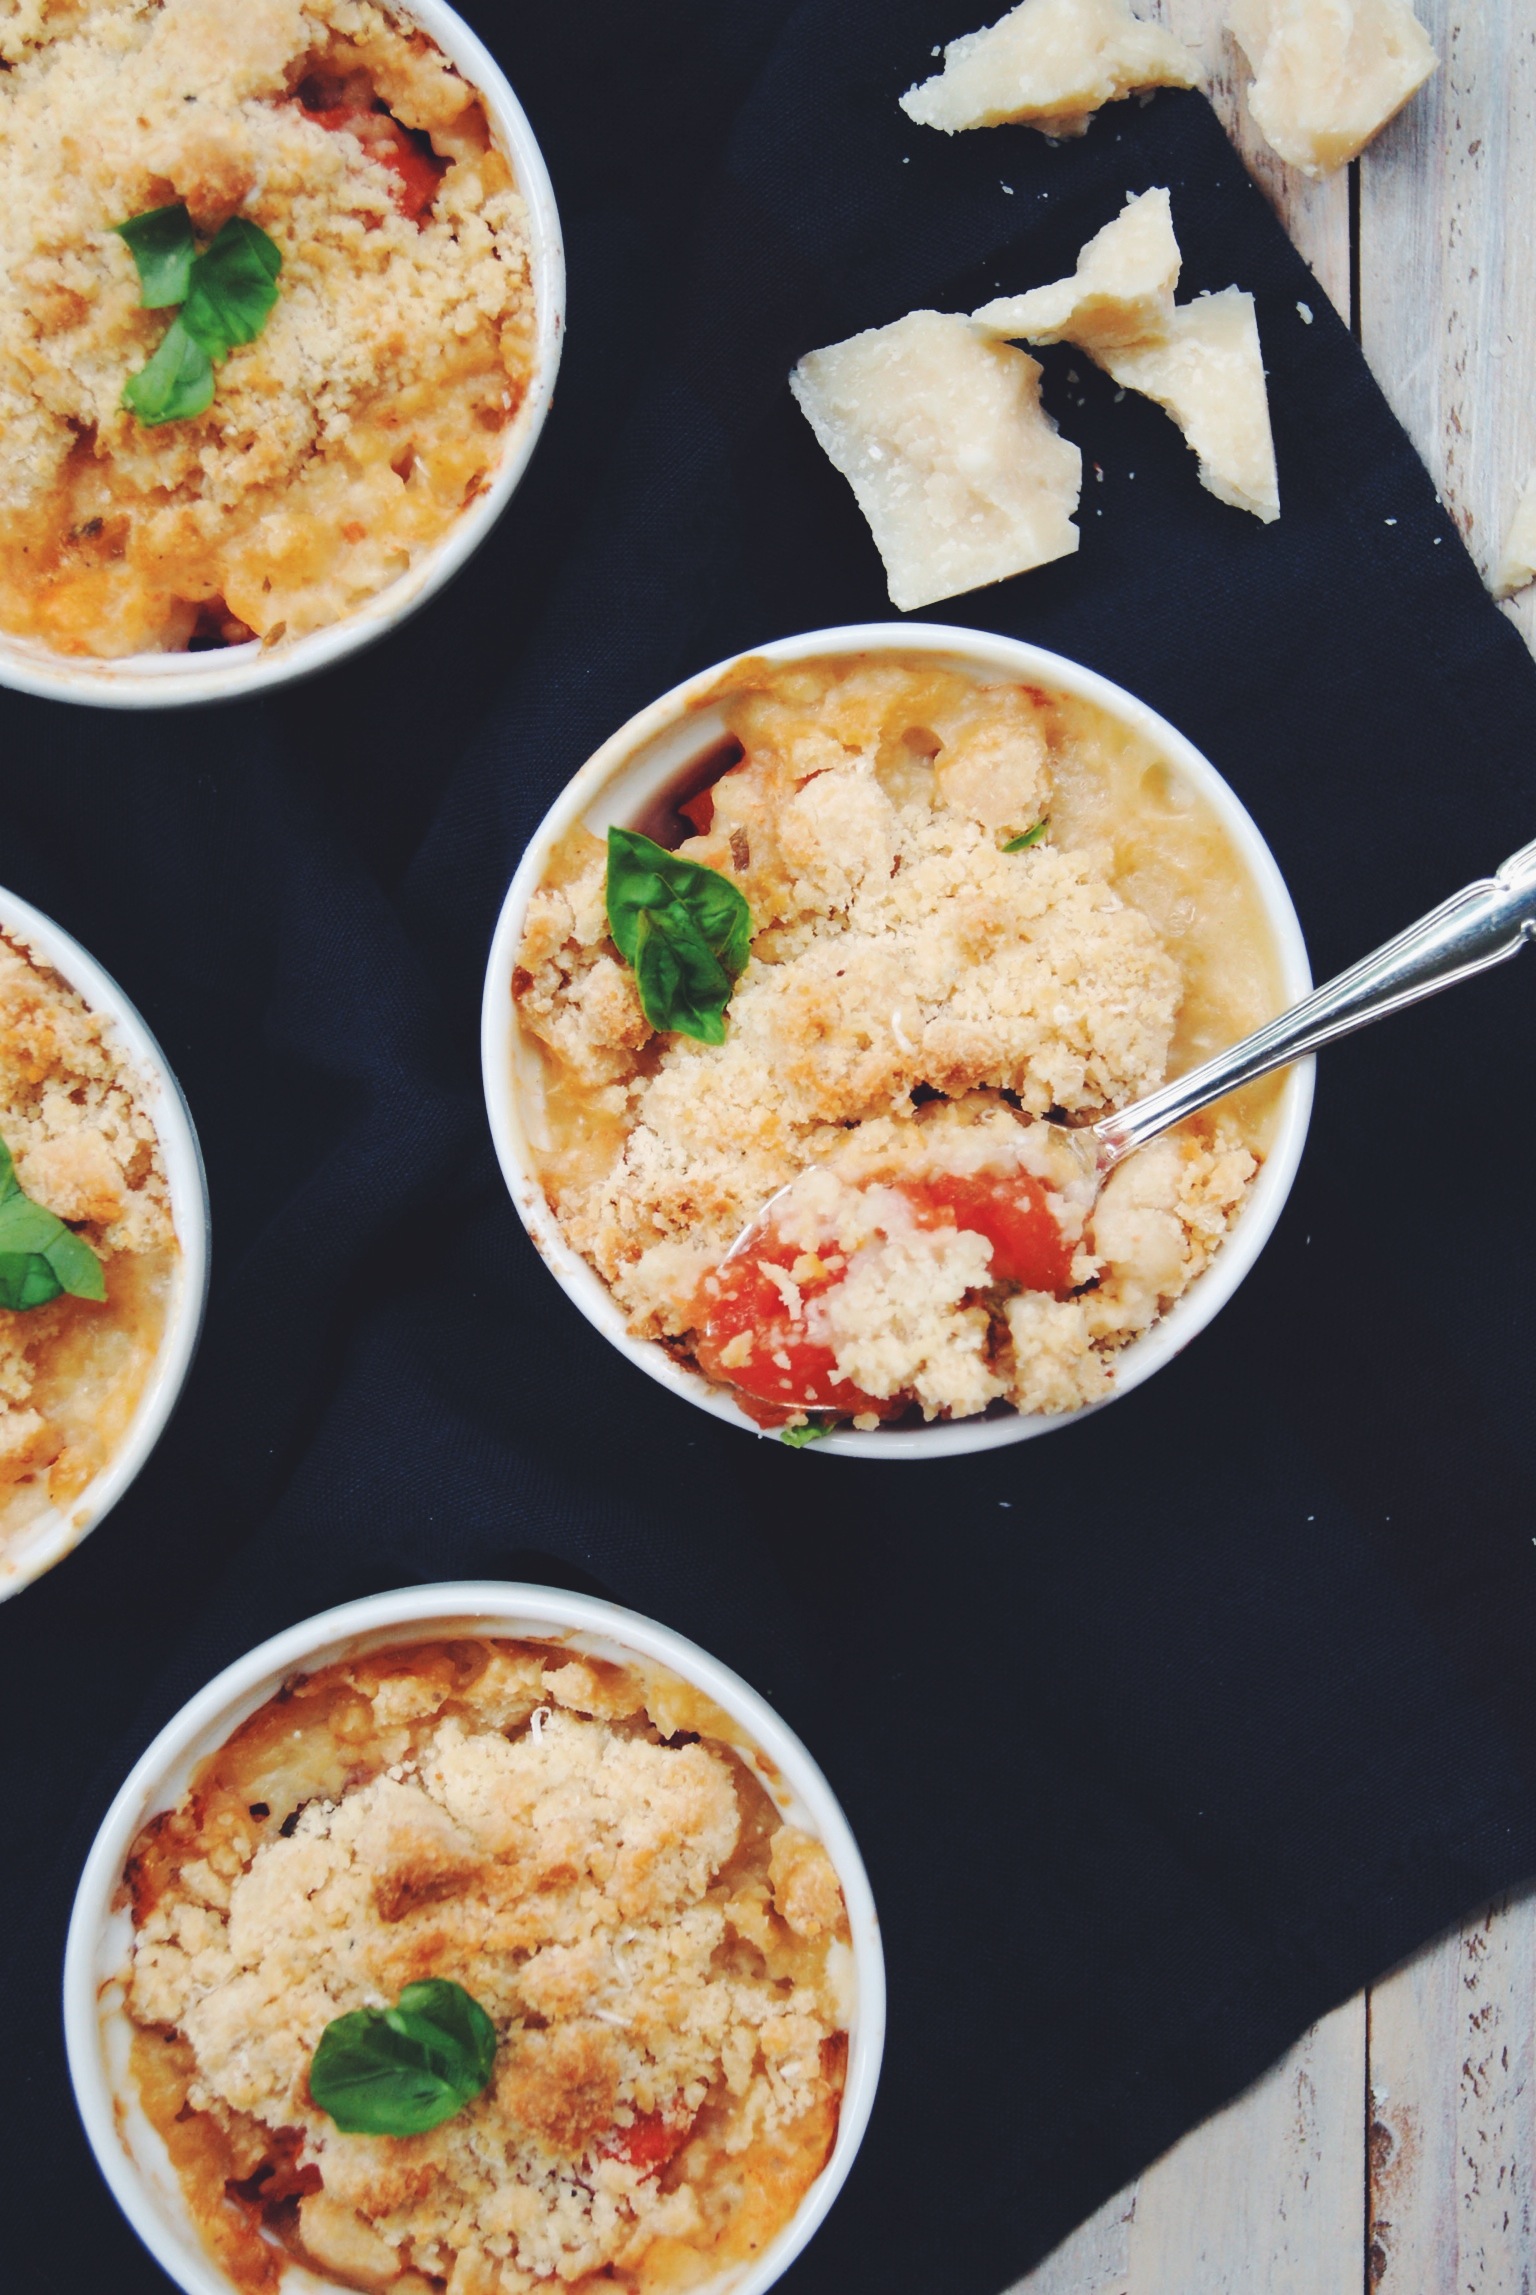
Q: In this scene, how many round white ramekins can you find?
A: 4